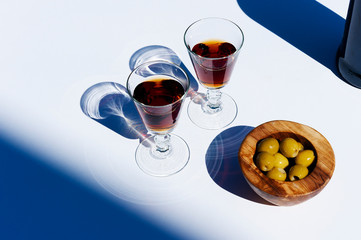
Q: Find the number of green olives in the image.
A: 8